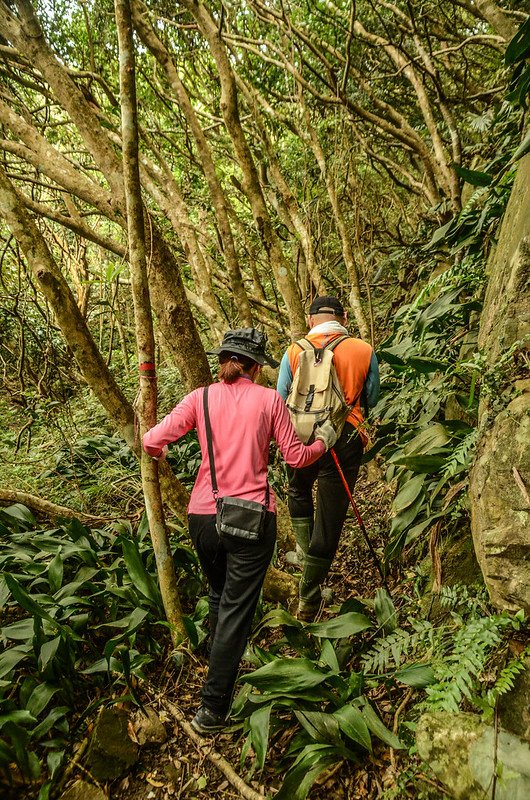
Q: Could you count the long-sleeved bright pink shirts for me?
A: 1